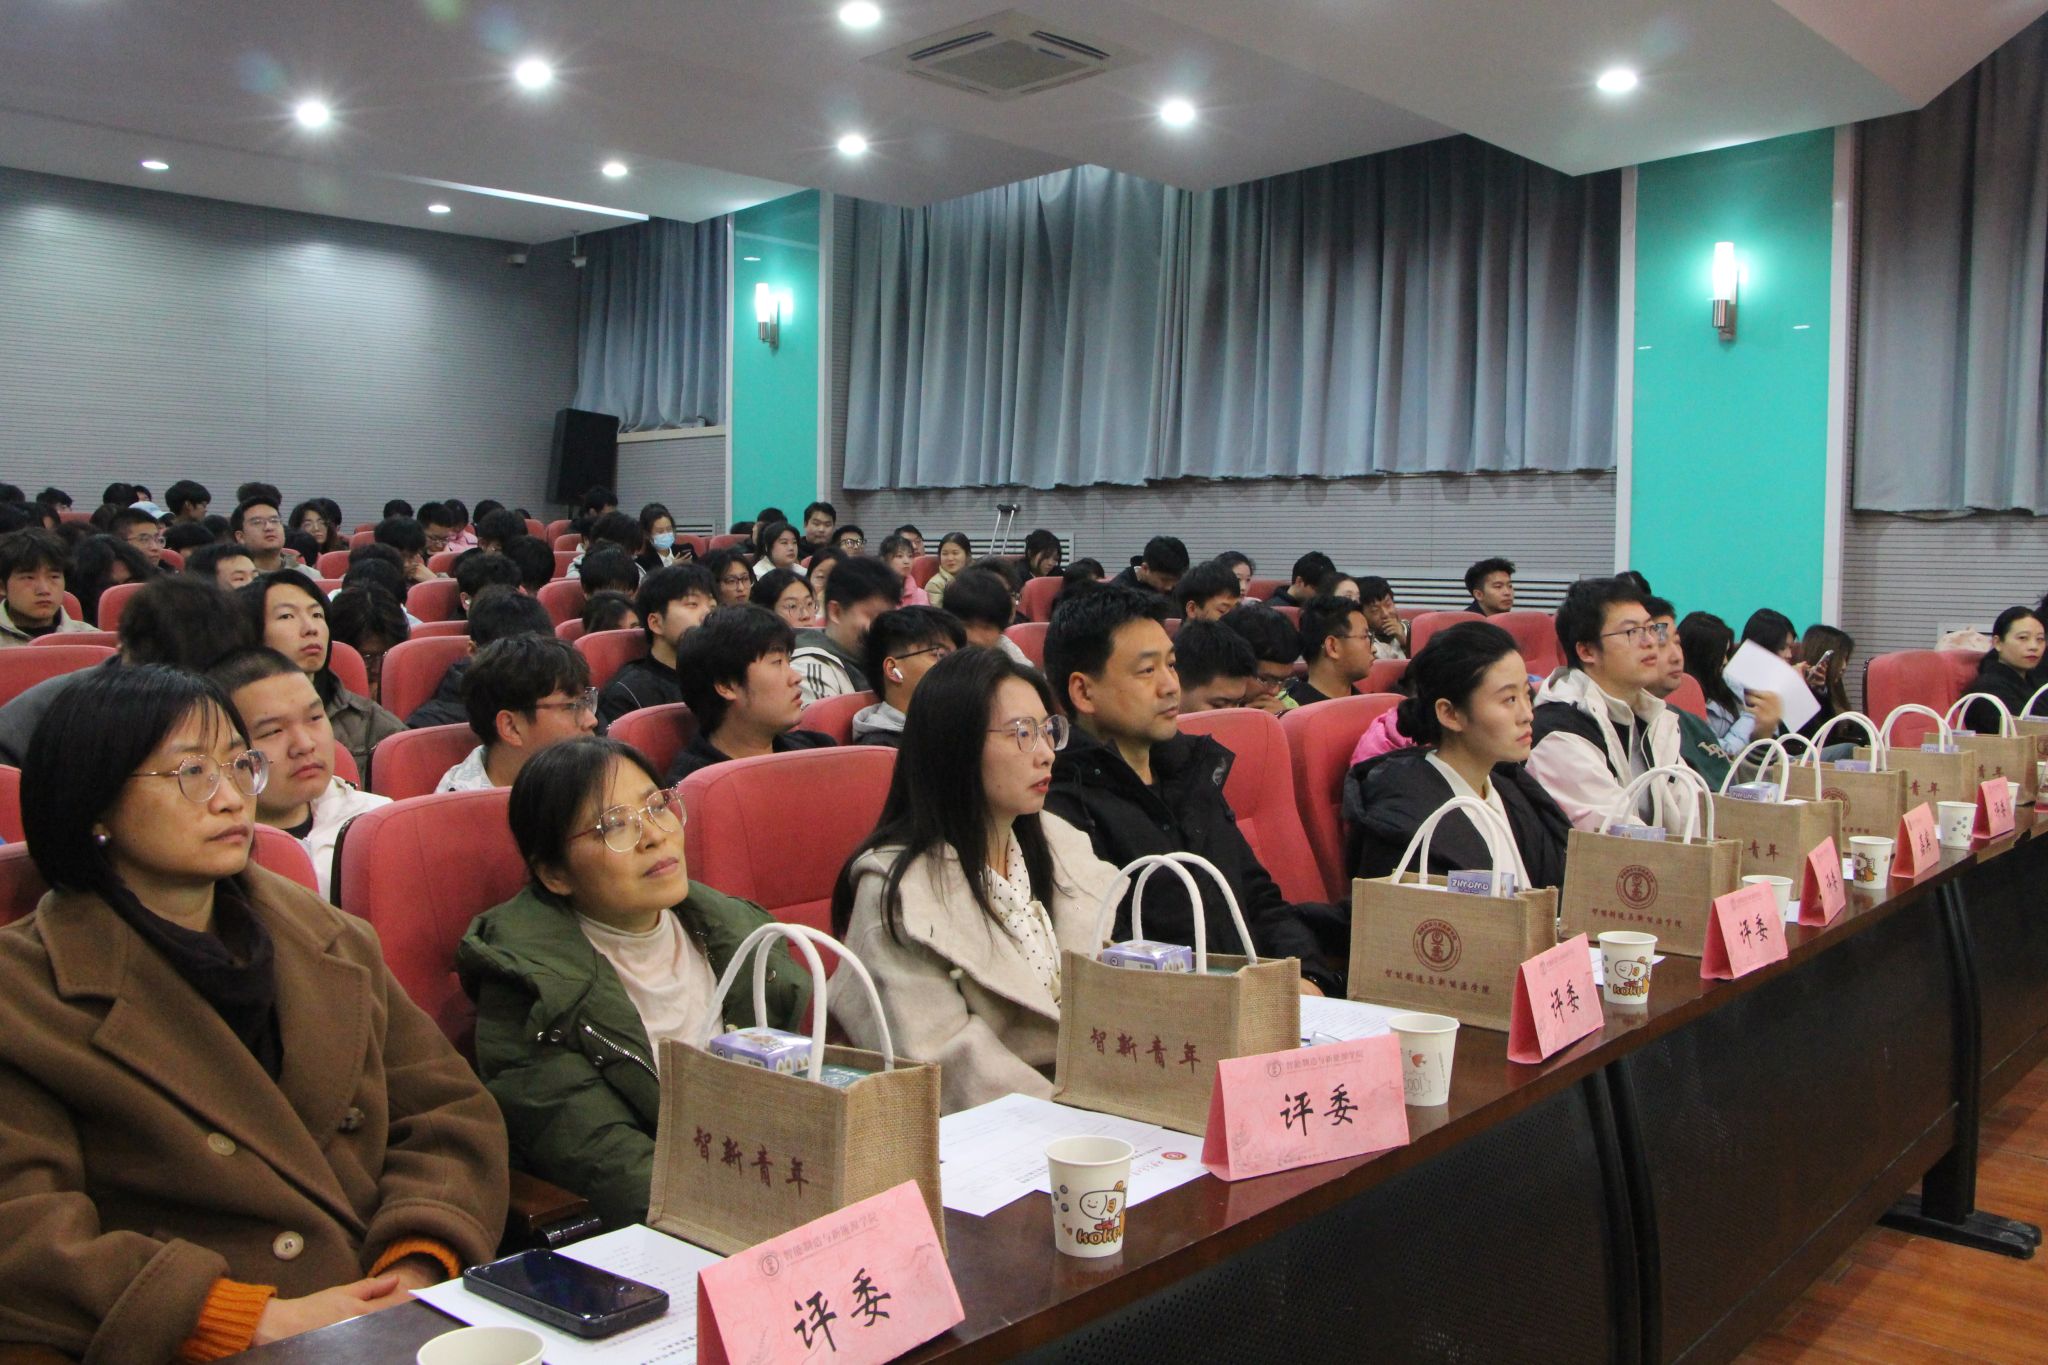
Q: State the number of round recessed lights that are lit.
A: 9